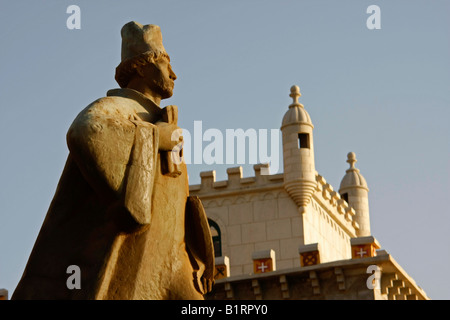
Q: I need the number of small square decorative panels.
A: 4